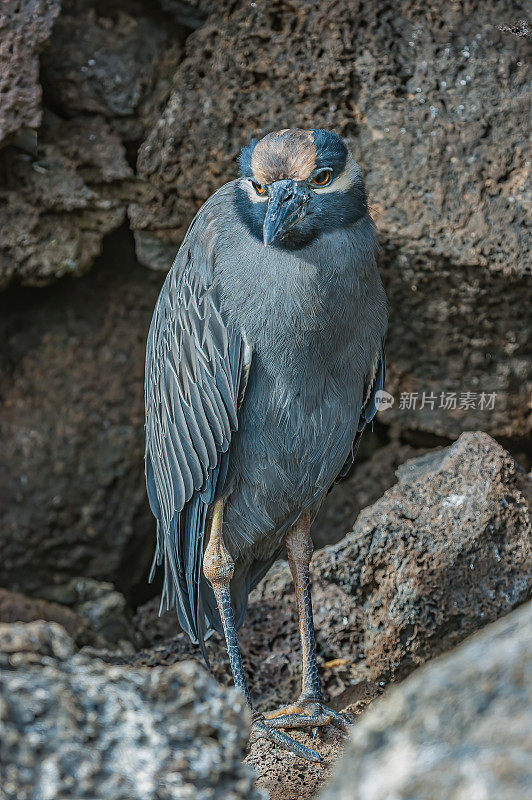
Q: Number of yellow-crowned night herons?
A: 1